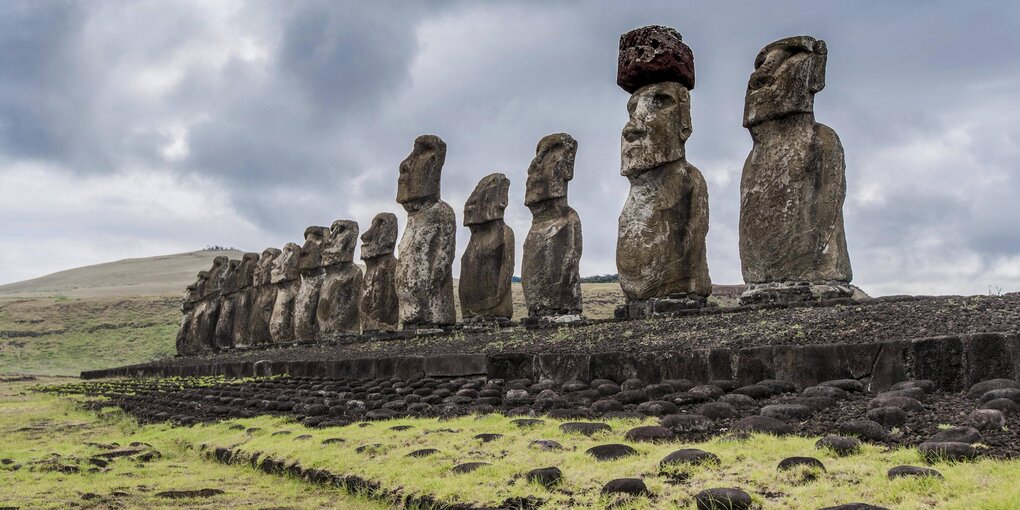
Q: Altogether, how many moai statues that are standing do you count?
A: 15